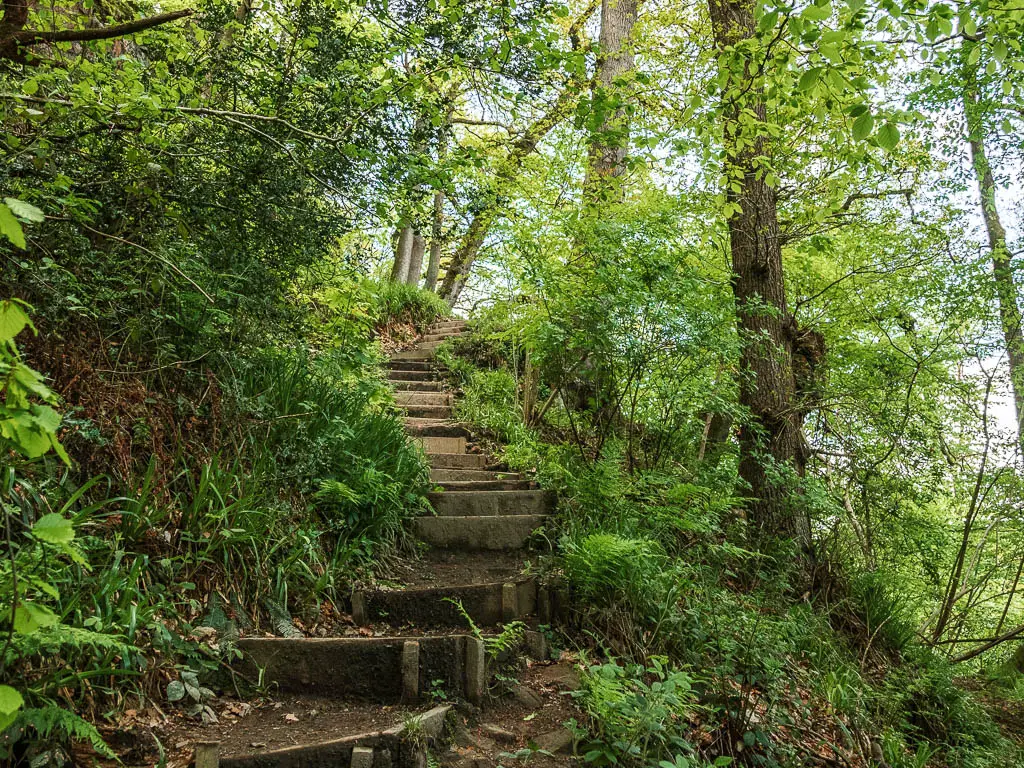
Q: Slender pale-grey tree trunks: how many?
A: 3